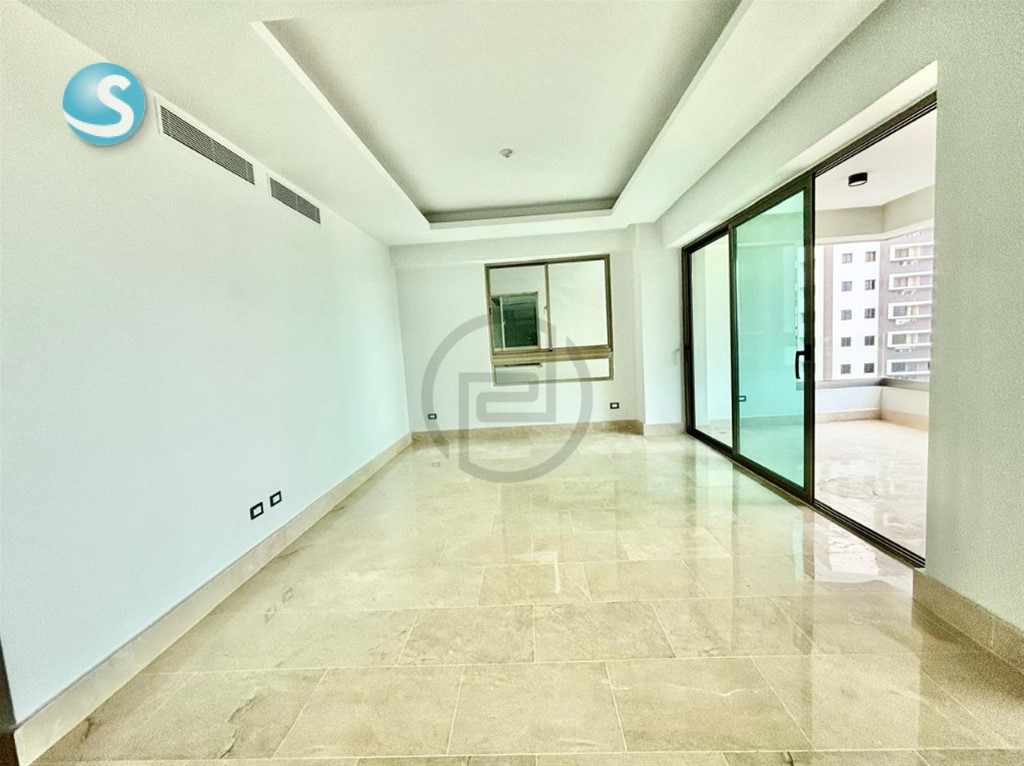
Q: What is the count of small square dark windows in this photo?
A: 10